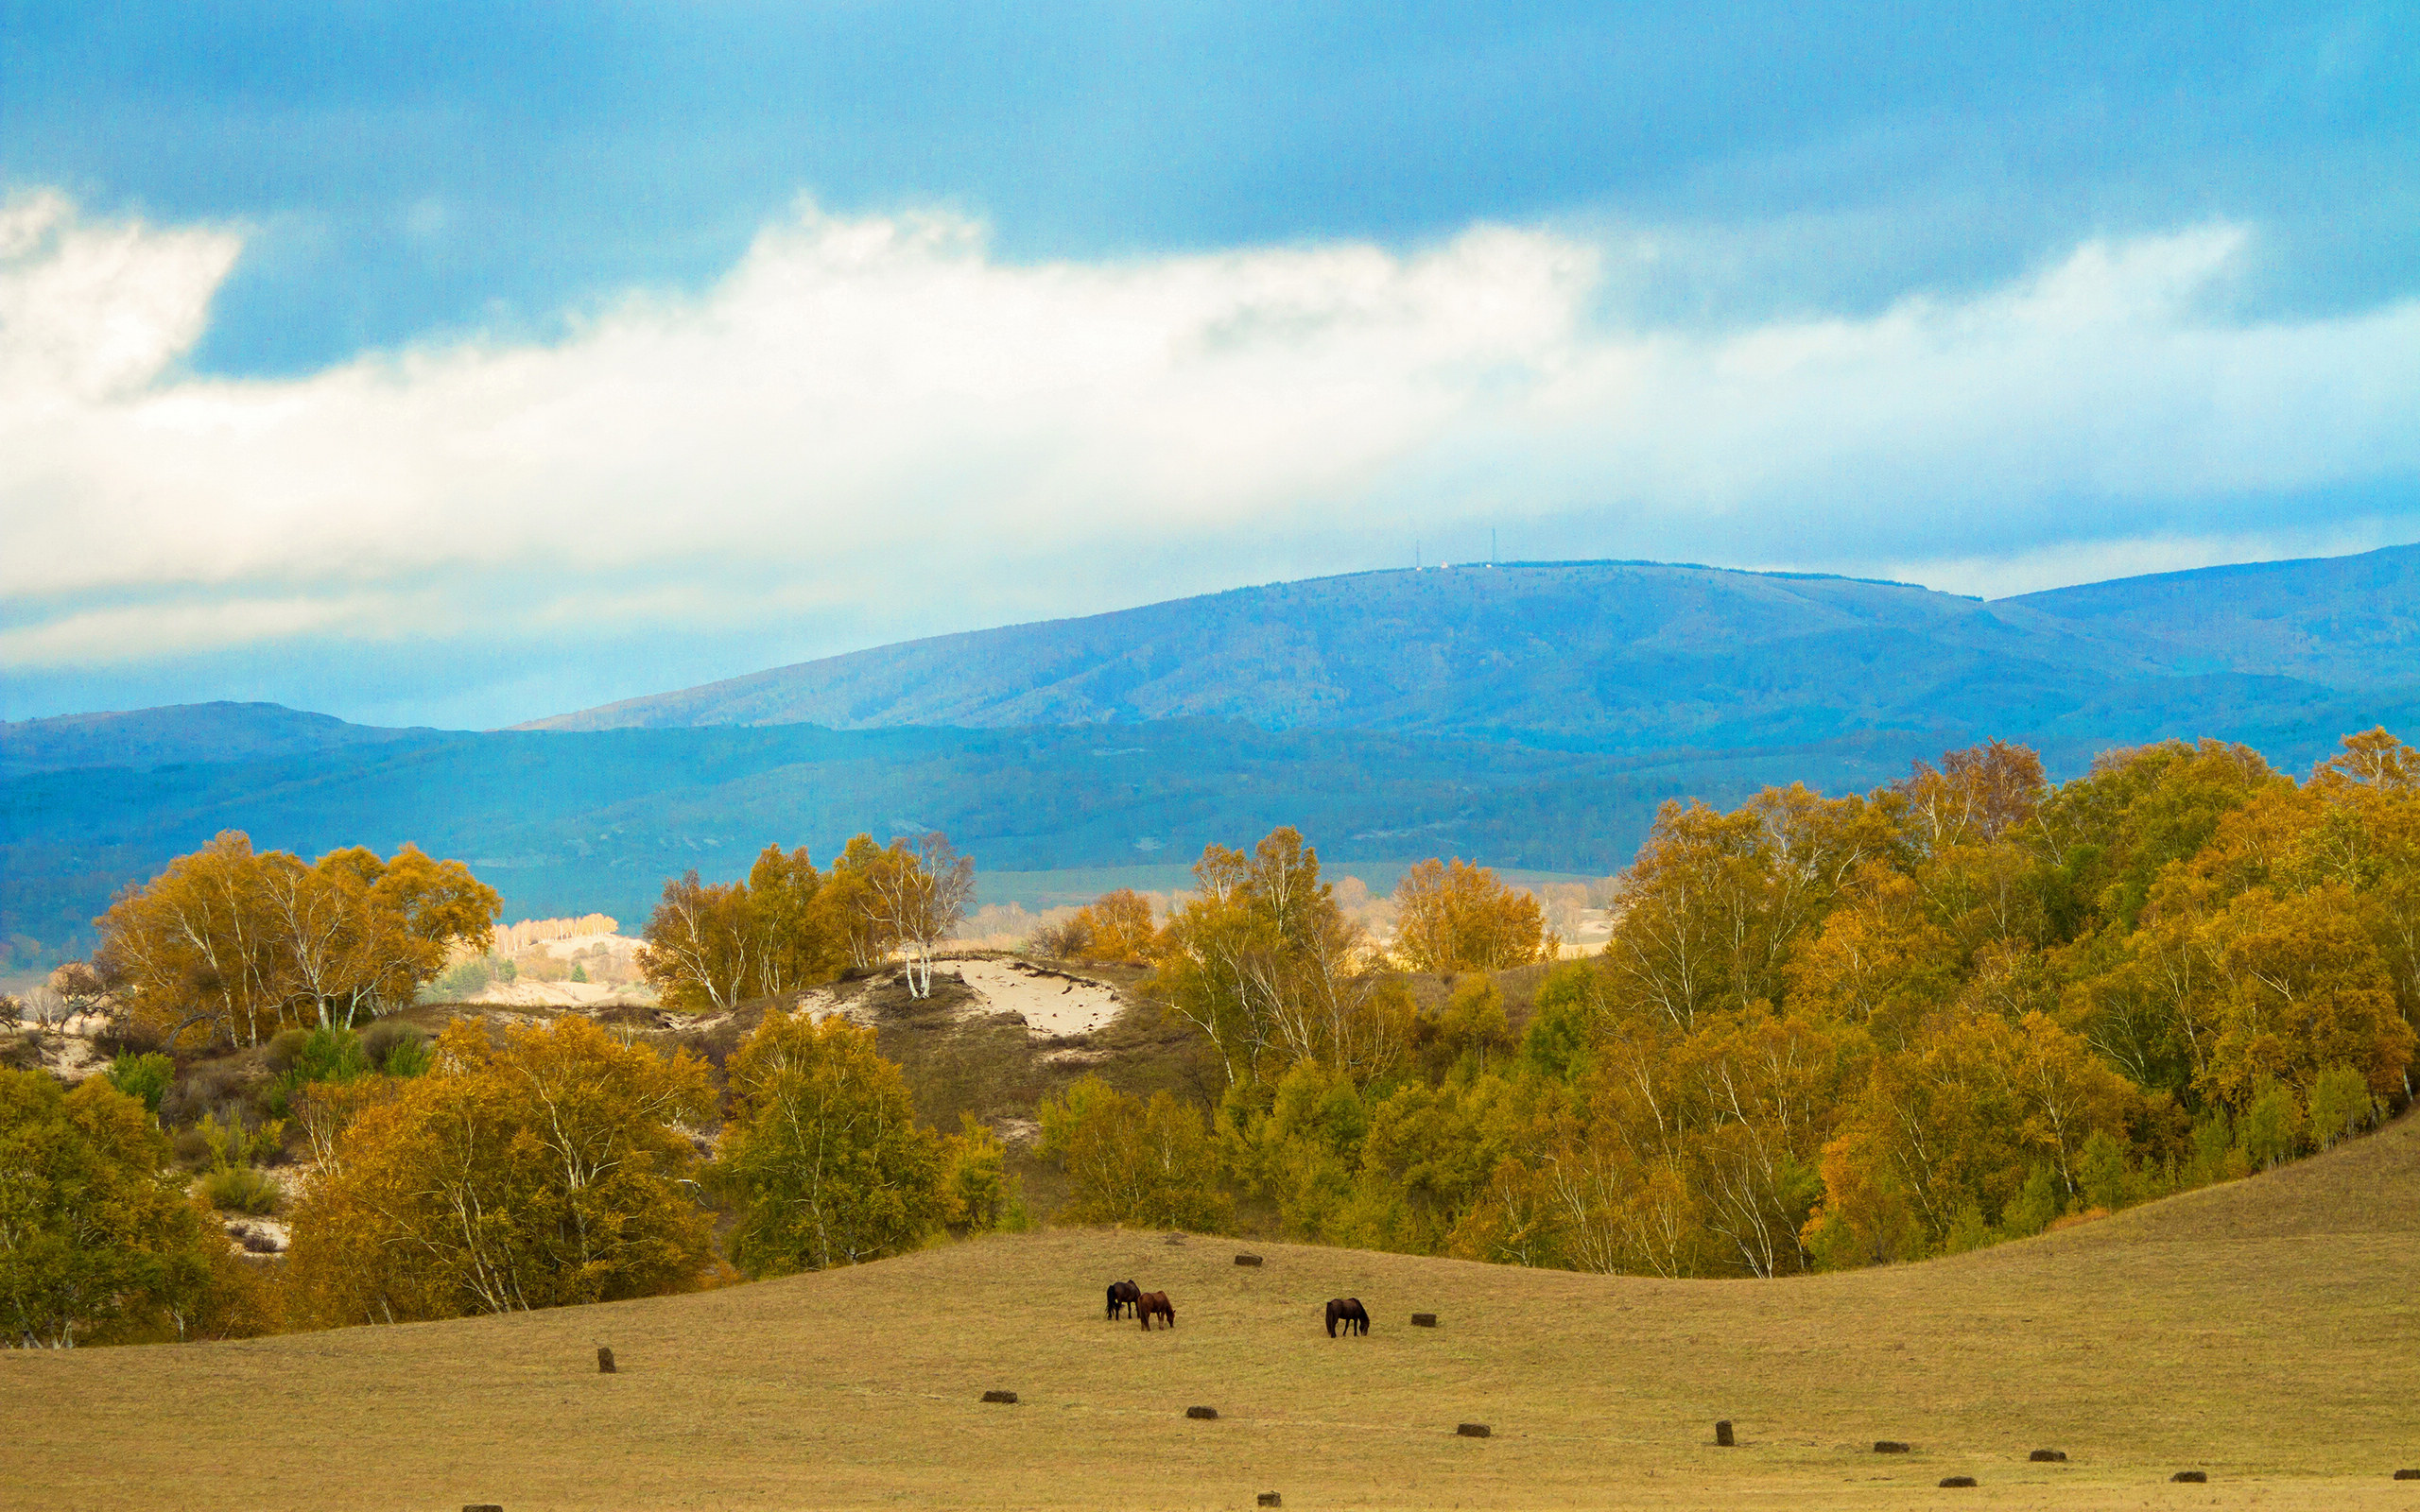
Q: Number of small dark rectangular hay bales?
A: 14